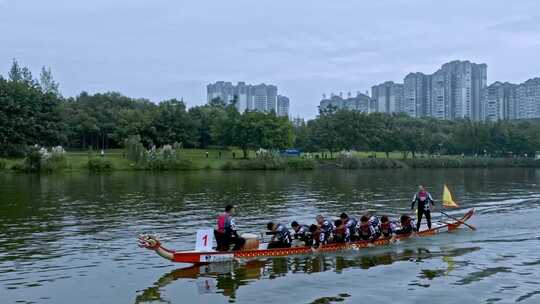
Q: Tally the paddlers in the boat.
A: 10